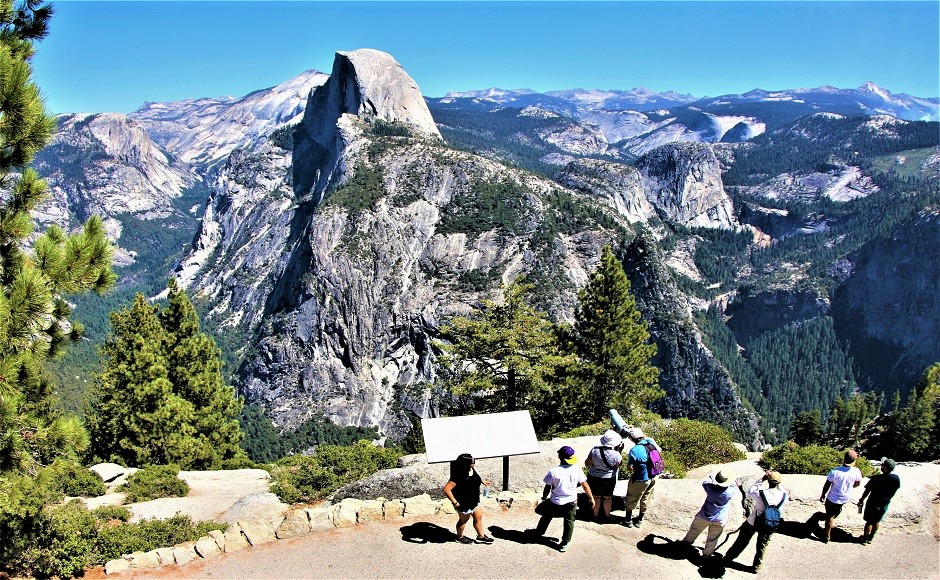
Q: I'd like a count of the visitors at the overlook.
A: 8